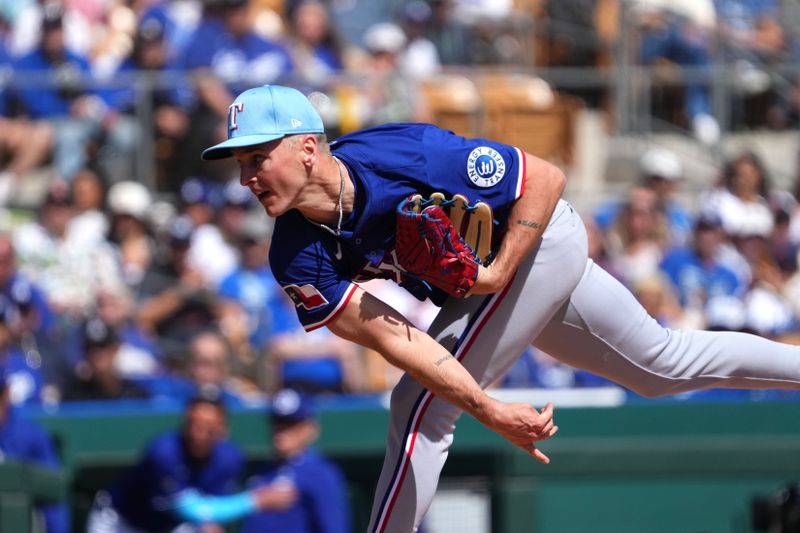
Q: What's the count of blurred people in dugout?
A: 3